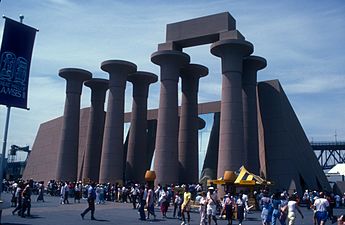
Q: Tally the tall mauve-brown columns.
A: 8